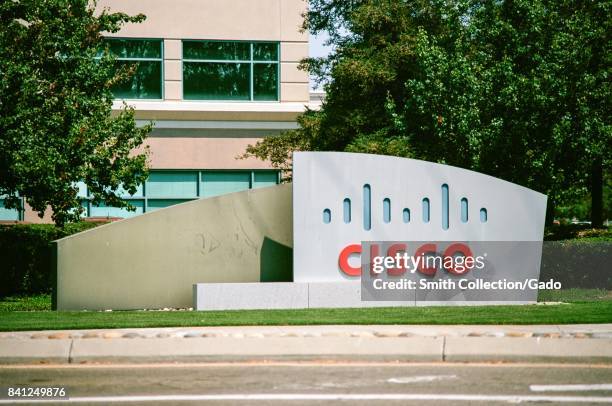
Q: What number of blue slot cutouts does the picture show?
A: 9